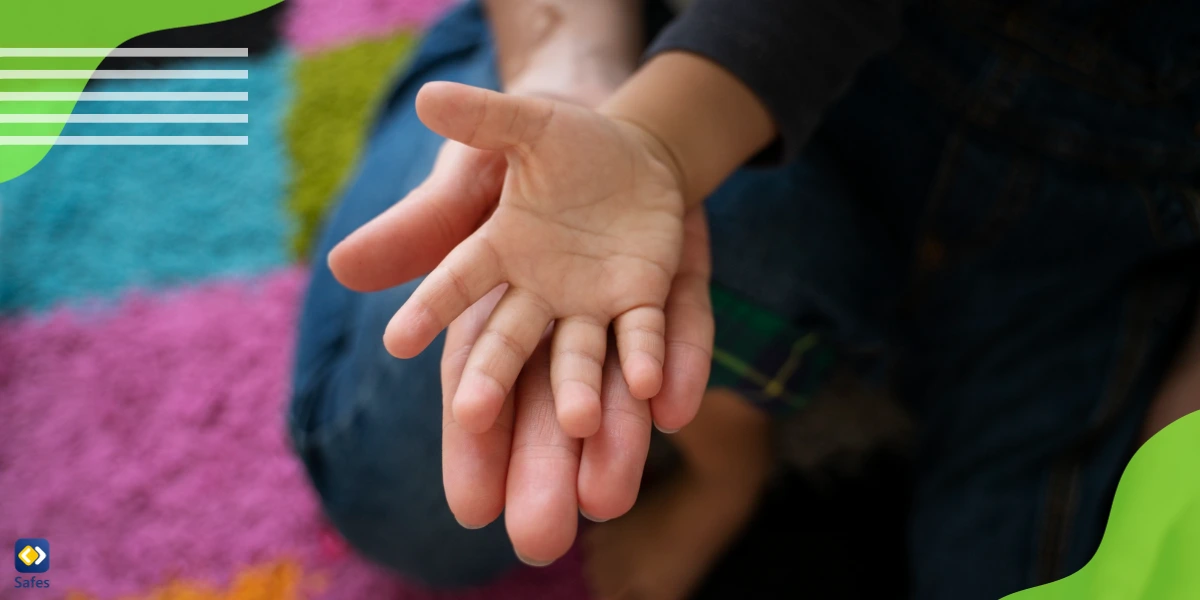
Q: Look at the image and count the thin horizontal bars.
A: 5